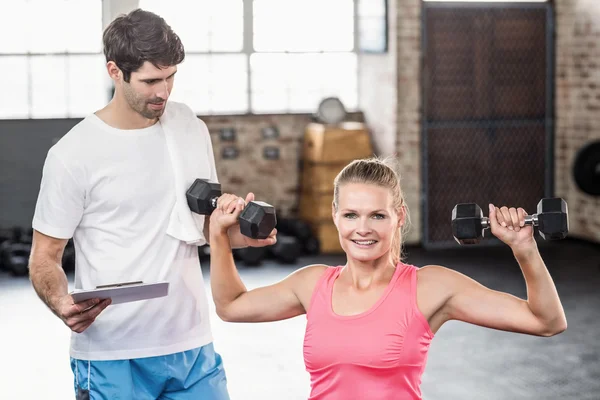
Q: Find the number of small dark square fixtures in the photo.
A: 4